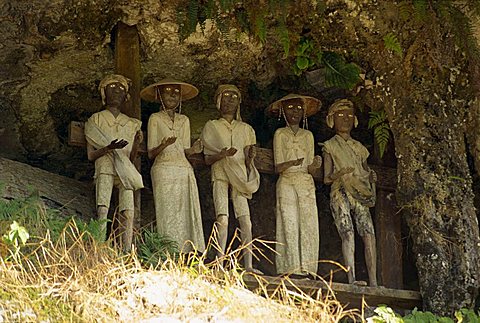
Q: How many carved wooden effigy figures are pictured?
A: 5